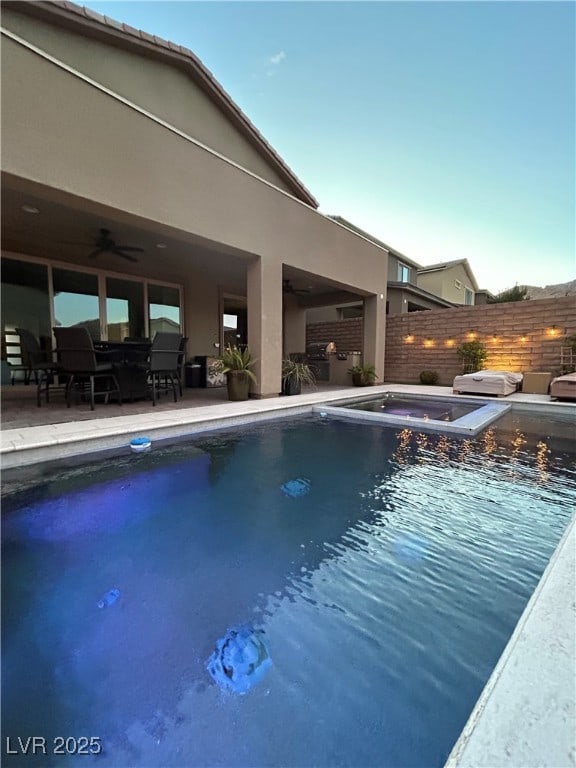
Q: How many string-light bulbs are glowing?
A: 7